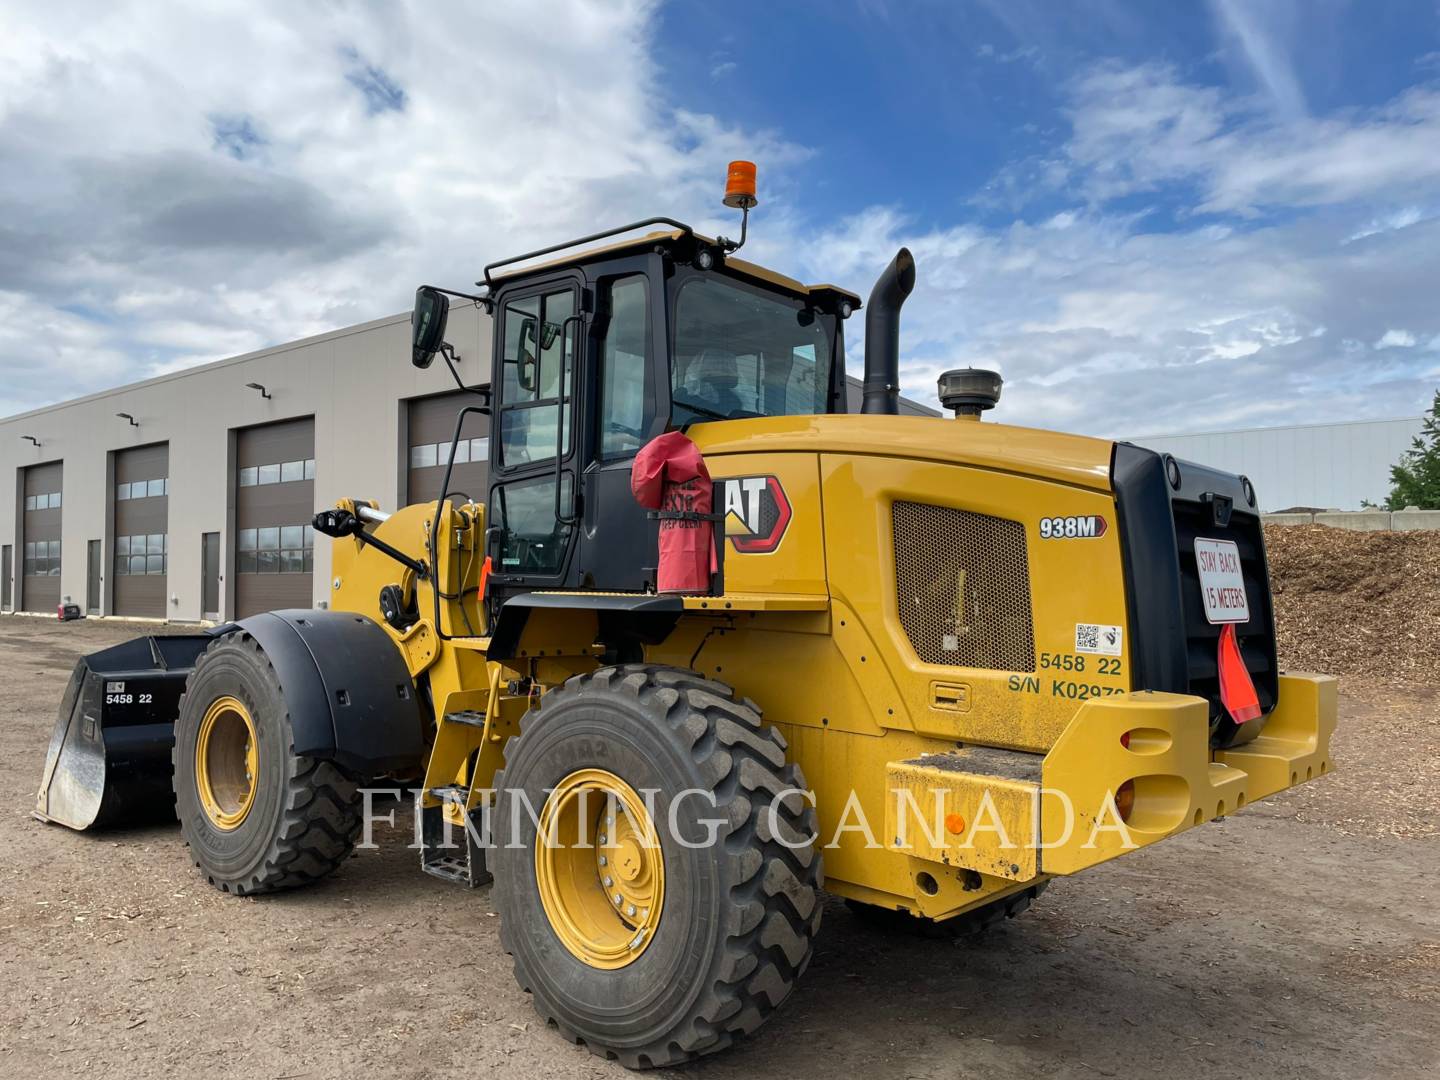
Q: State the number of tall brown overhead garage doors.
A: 4